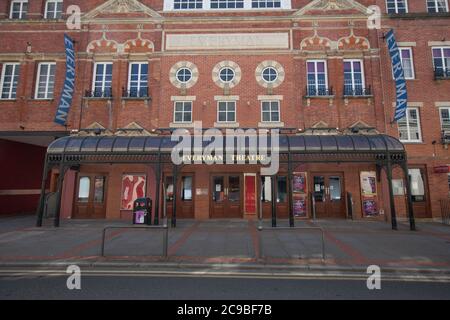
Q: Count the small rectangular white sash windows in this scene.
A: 3